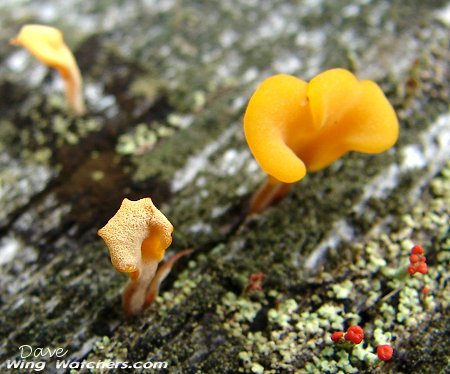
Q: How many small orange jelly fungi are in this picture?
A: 3